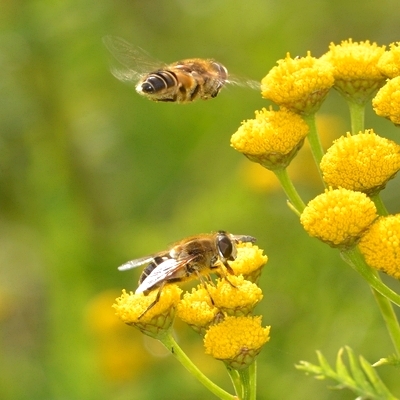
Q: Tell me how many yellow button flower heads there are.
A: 13